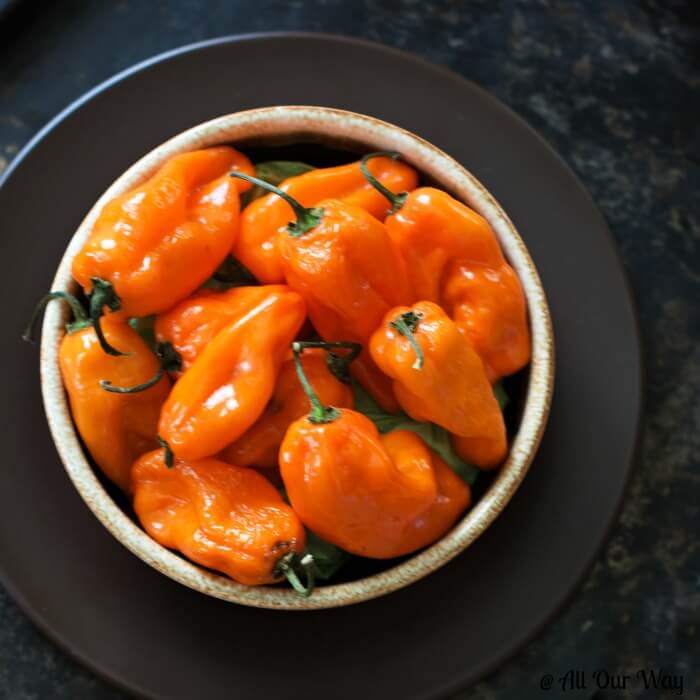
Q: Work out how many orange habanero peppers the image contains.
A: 11